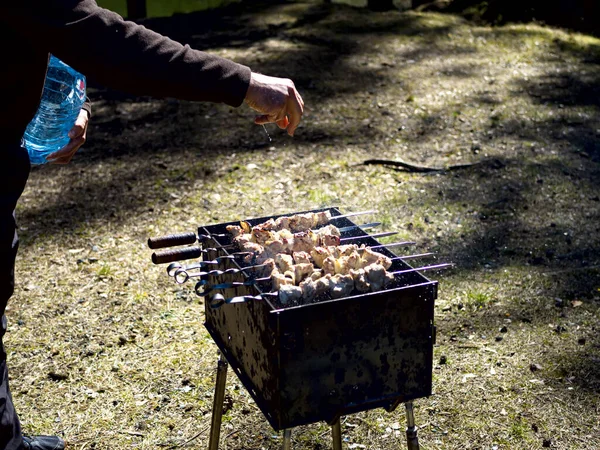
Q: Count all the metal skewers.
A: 6